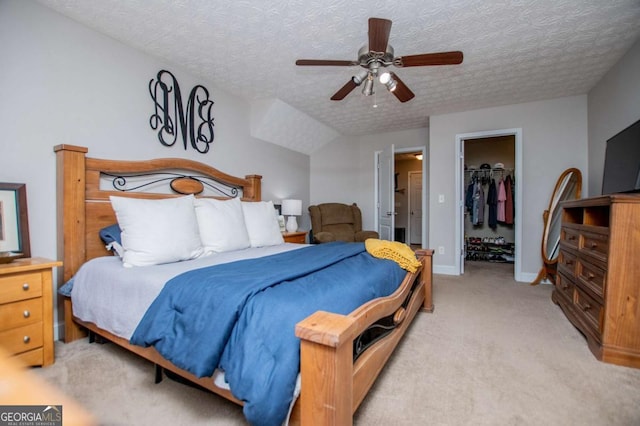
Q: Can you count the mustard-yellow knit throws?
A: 1